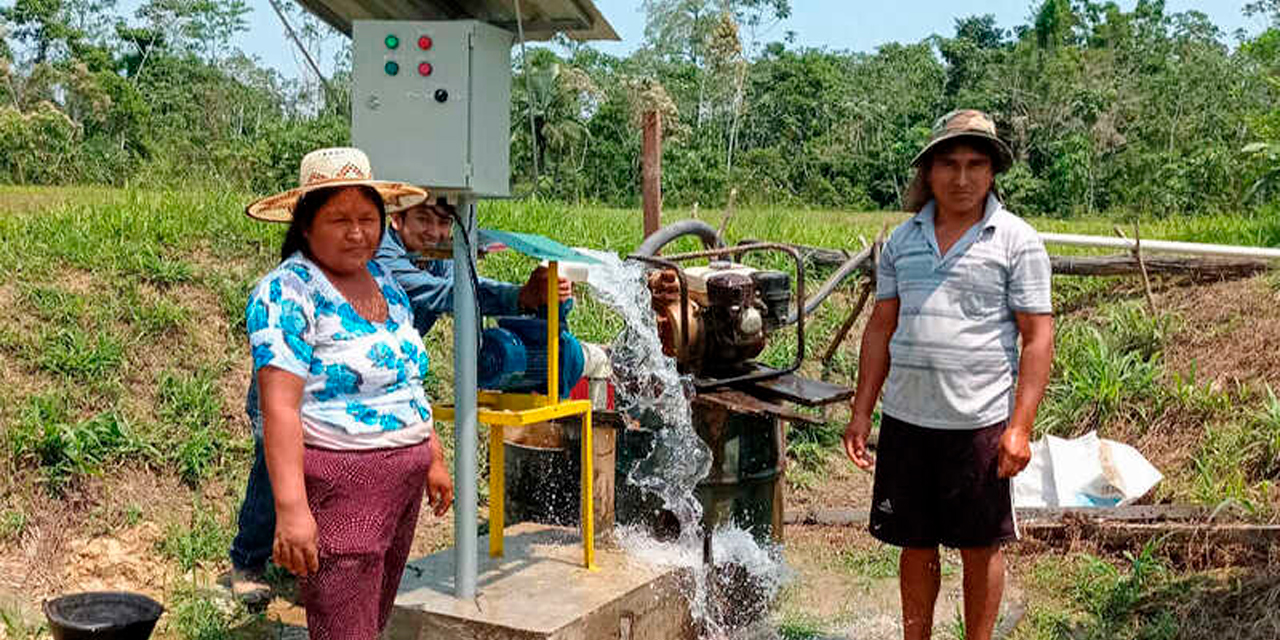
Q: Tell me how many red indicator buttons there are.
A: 2